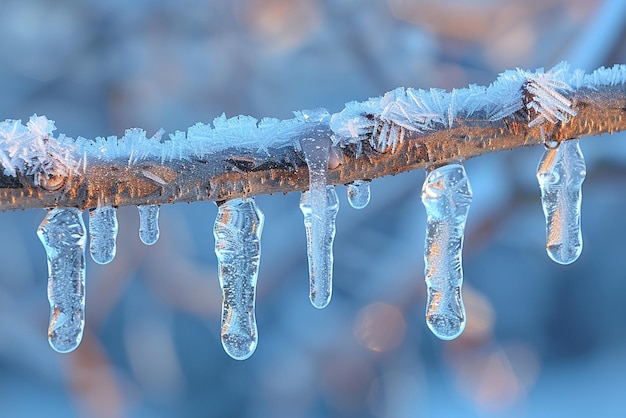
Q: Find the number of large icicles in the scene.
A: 5